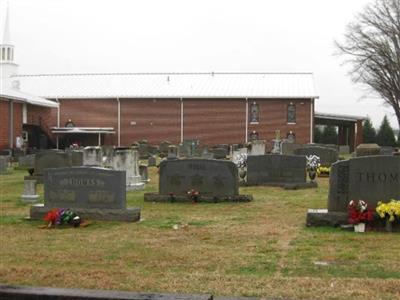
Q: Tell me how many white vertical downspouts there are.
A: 5